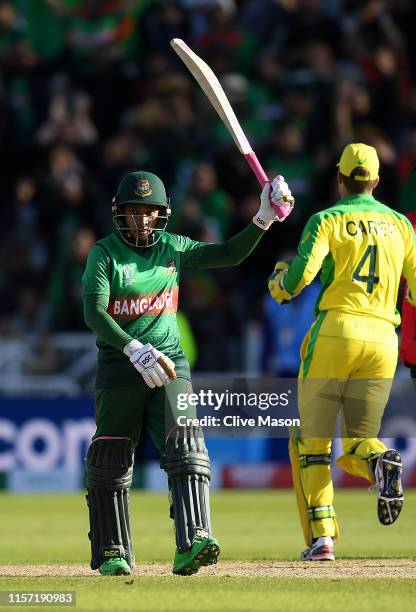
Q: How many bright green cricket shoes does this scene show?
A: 2